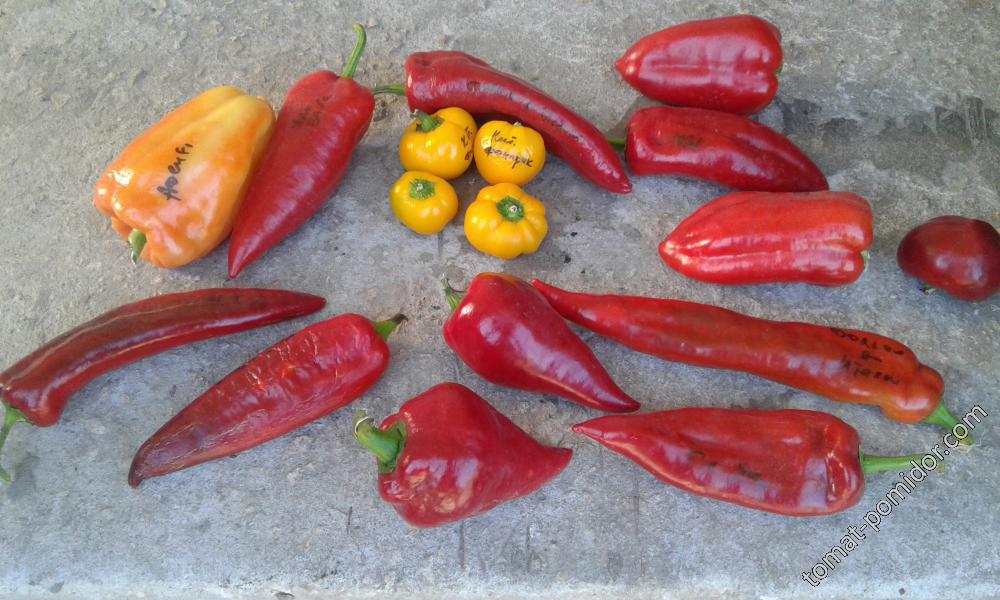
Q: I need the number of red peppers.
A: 12